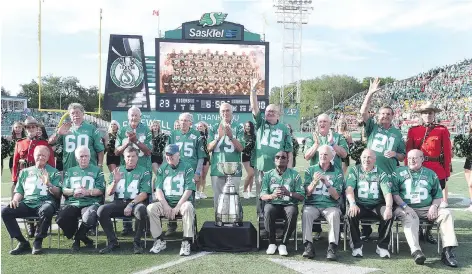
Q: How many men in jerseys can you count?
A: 15